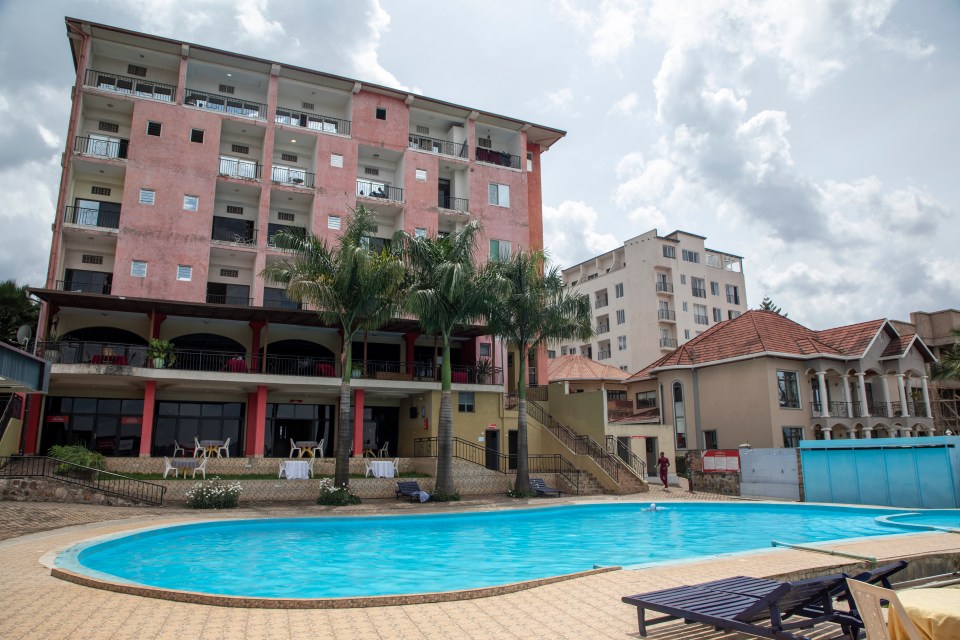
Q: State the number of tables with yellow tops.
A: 1